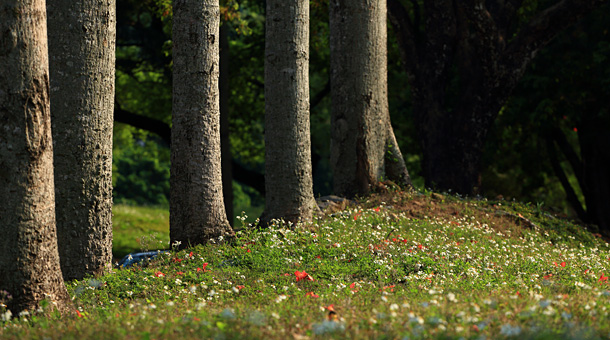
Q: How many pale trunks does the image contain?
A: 5